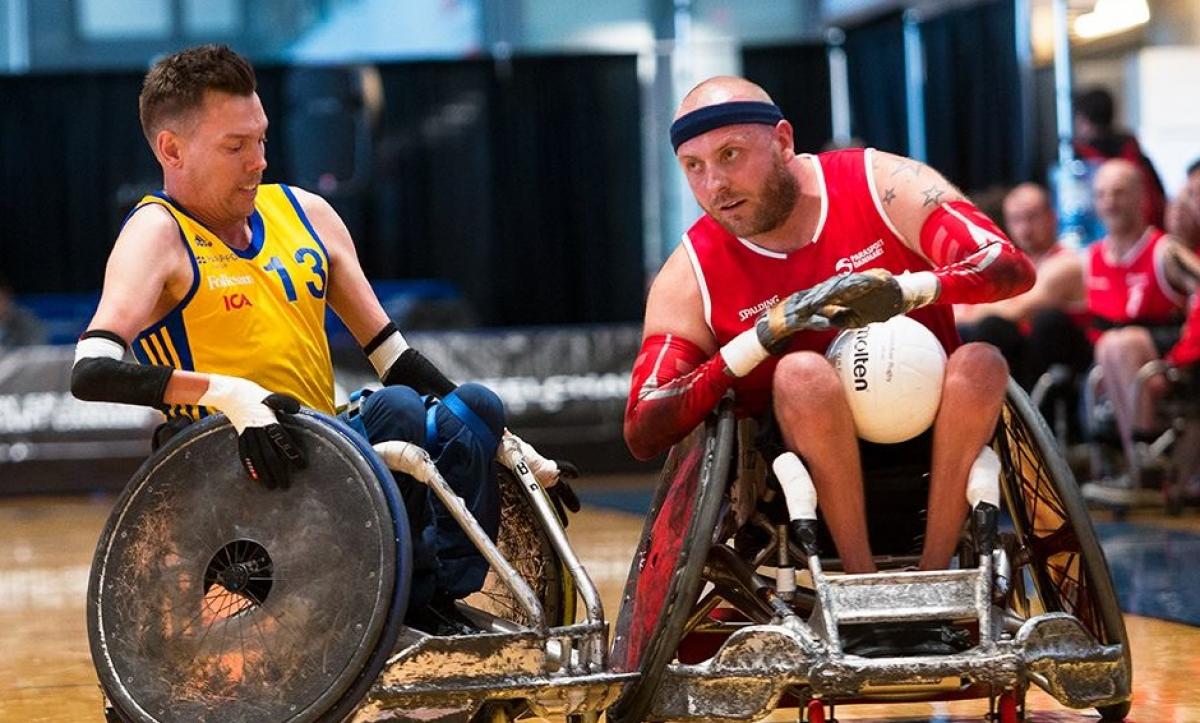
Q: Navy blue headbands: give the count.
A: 1